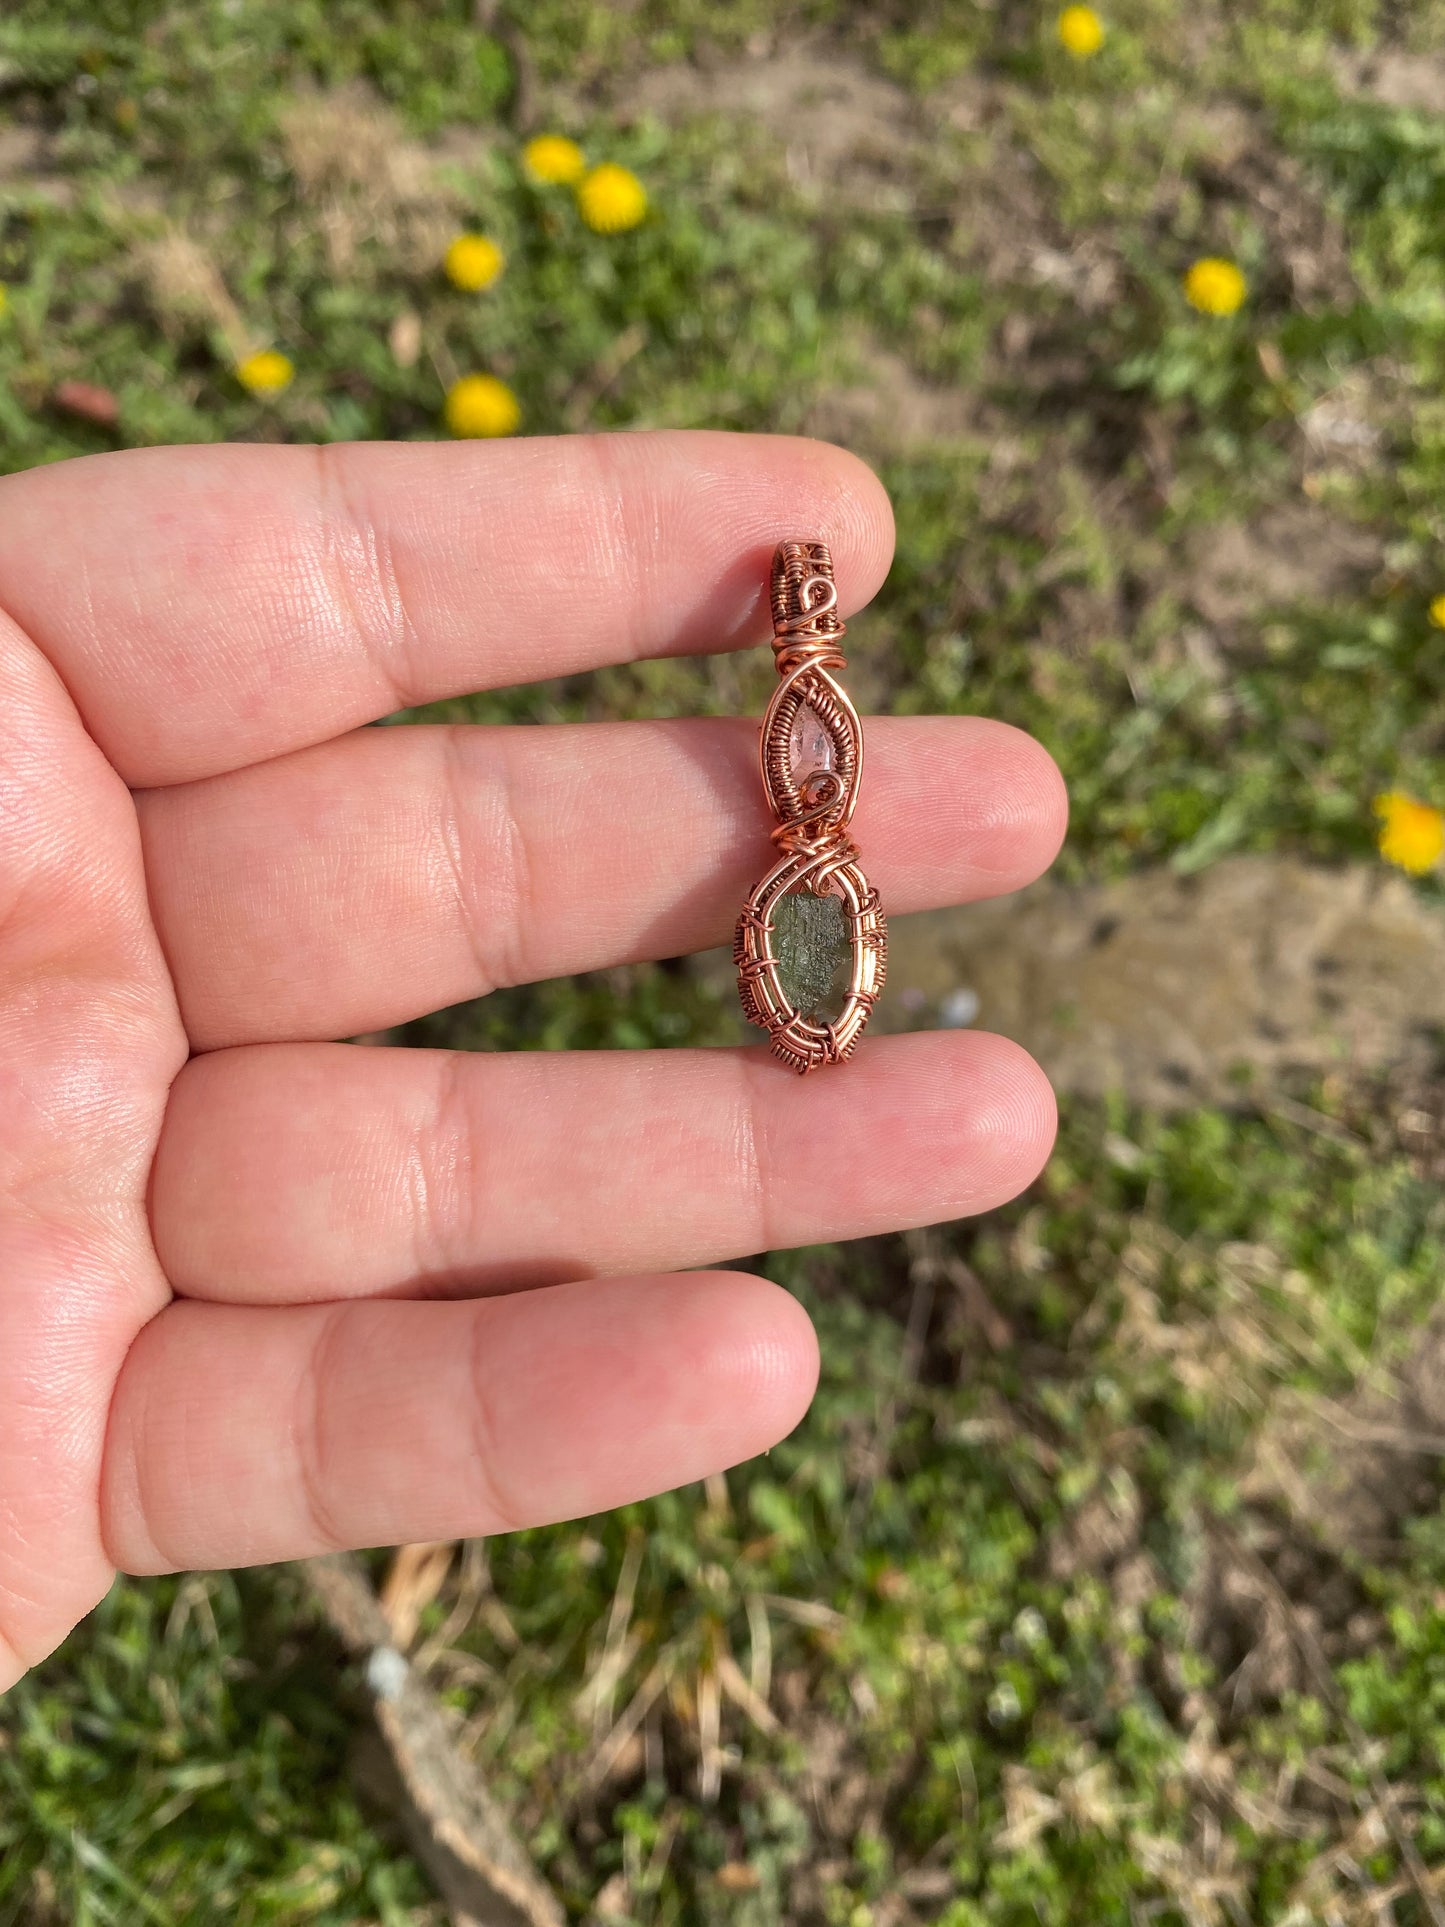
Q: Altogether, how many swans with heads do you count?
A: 0